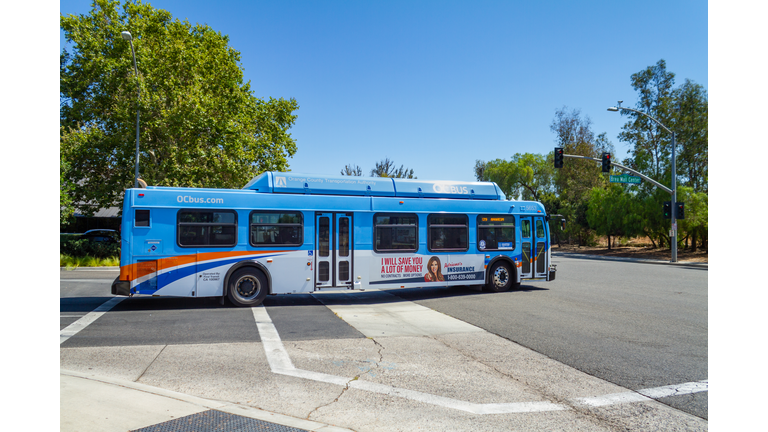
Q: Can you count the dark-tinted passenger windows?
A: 5